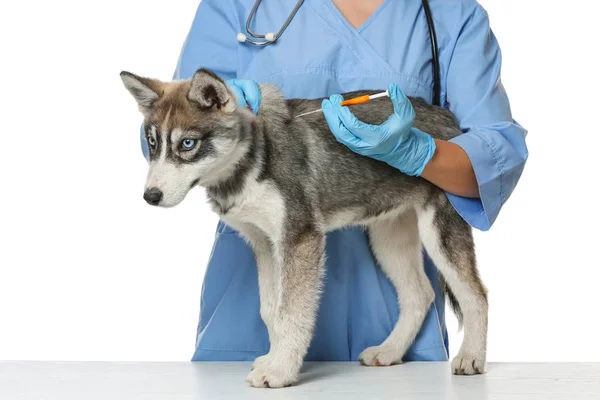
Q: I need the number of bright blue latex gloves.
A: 2